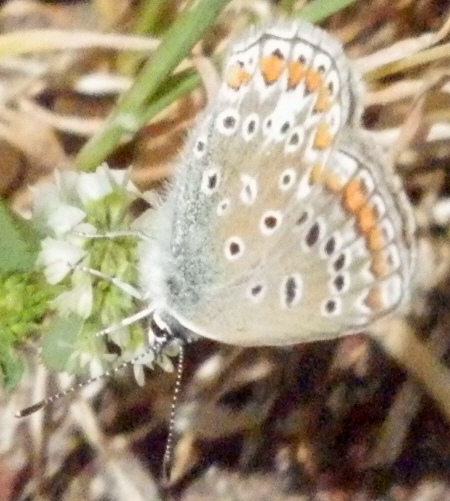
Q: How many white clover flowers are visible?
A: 1